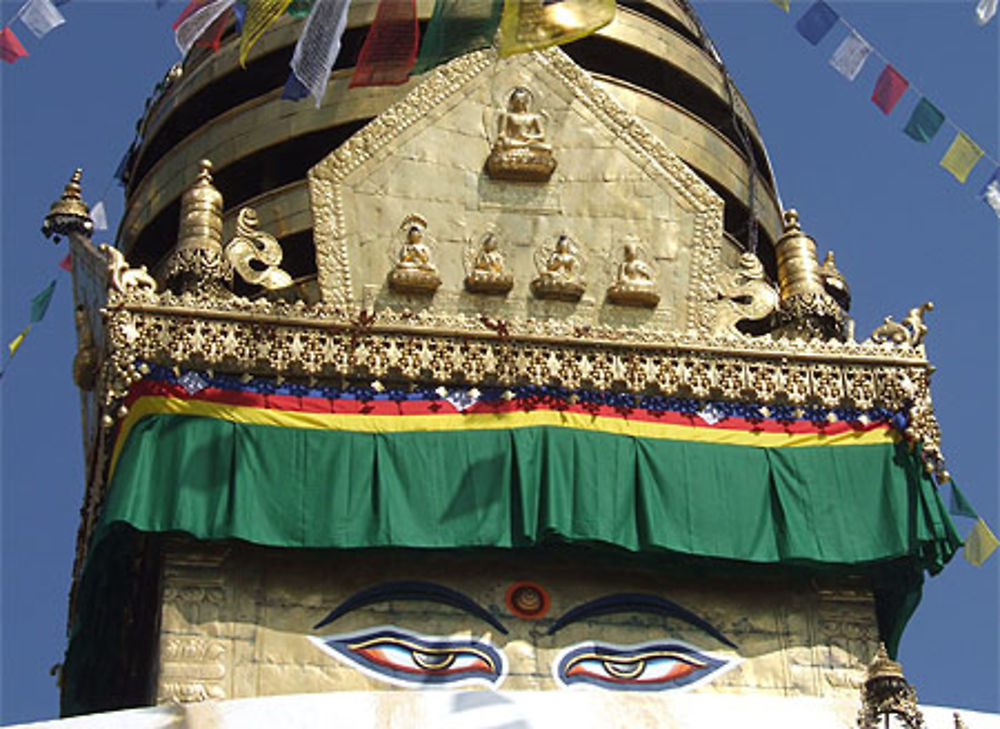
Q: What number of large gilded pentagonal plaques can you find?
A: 1